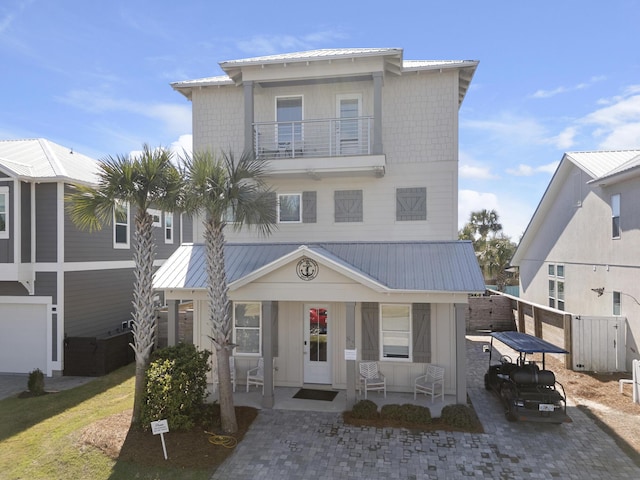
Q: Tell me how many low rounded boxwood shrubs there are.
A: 4